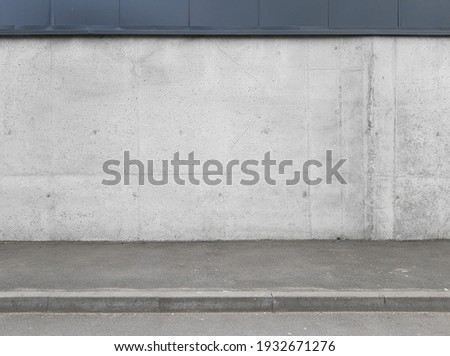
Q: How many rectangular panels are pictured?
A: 7